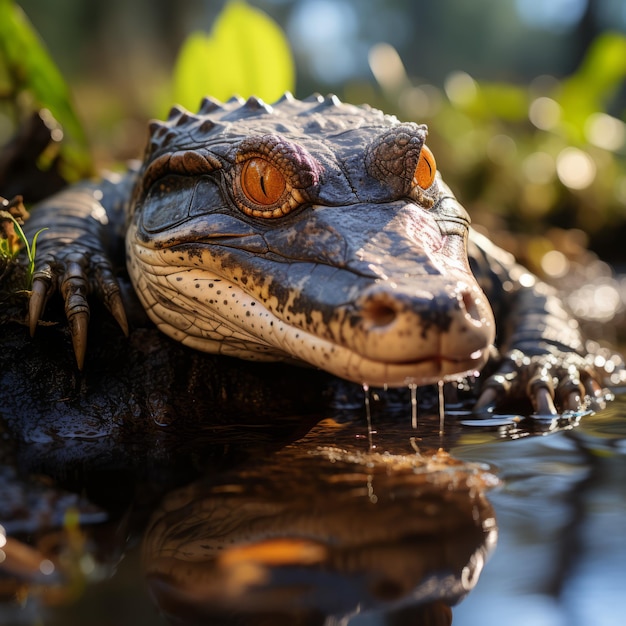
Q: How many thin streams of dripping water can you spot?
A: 3